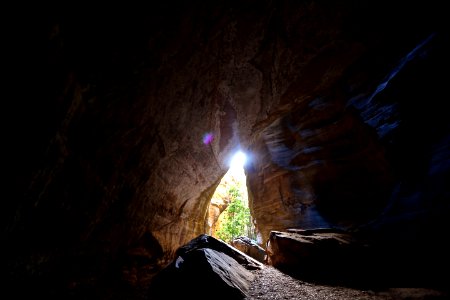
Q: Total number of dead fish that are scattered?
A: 0